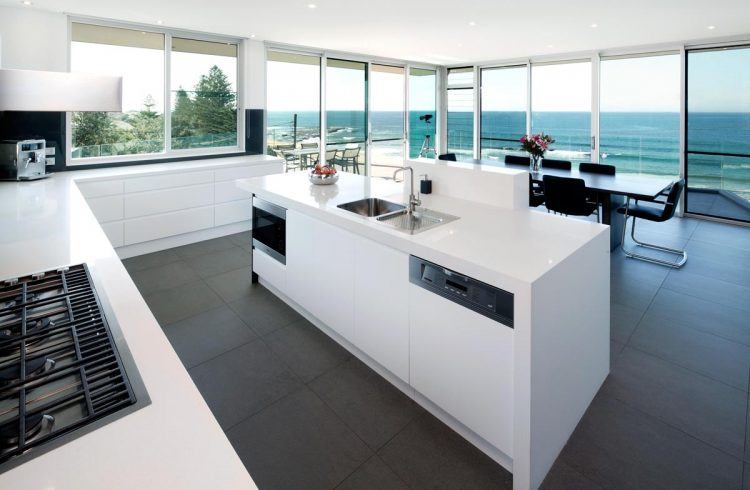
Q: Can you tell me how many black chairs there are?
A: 7